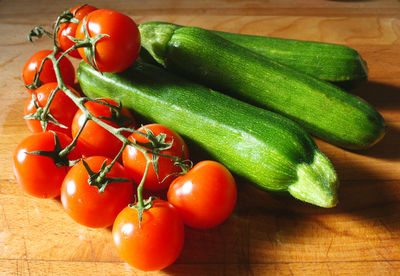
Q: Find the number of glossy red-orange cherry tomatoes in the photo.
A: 10